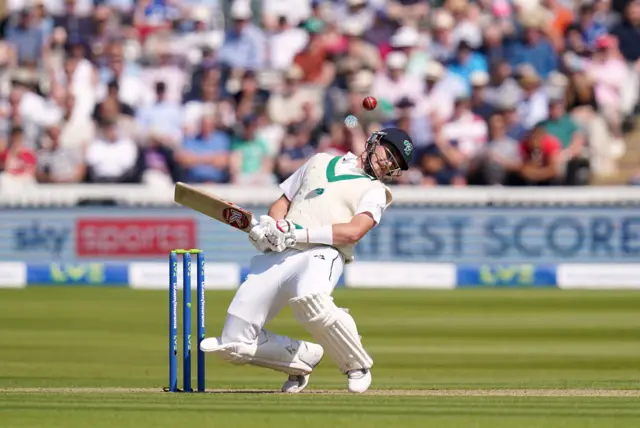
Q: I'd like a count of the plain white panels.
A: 4